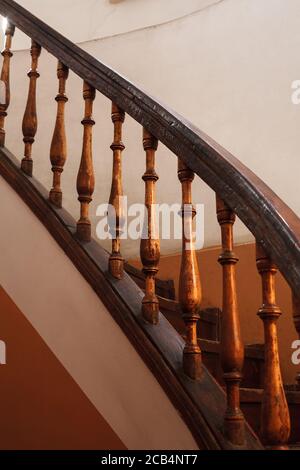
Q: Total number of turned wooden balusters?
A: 10